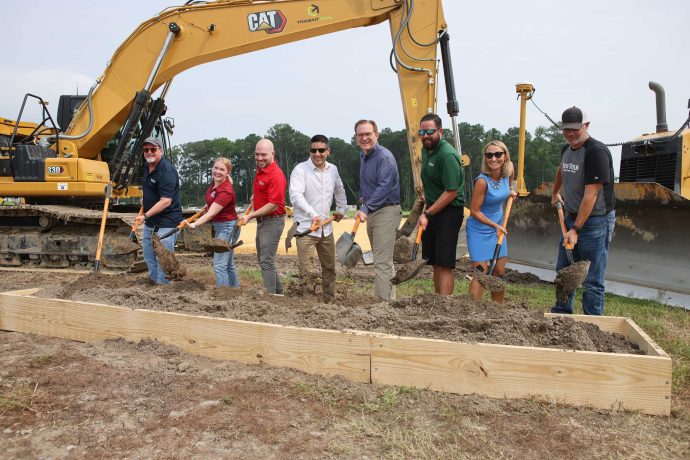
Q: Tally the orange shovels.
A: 9